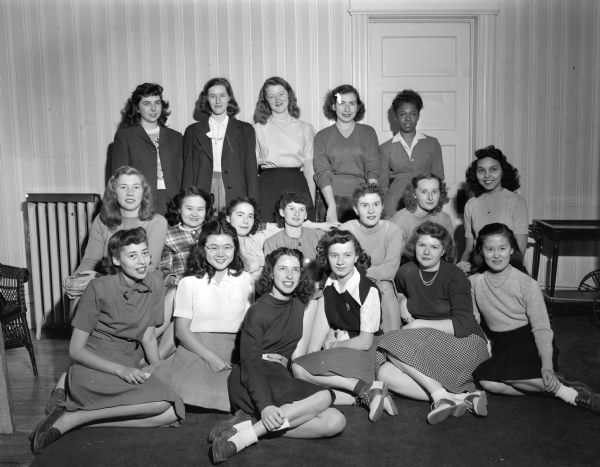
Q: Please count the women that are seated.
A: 13